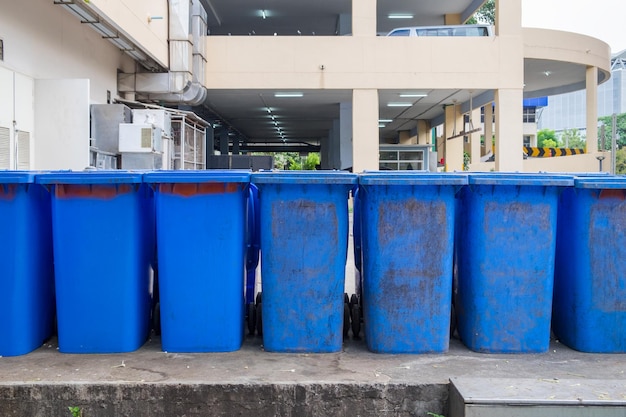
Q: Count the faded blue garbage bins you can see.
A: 4